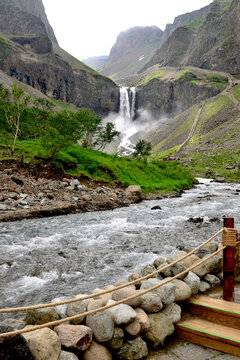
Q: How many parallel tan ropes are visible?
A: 2